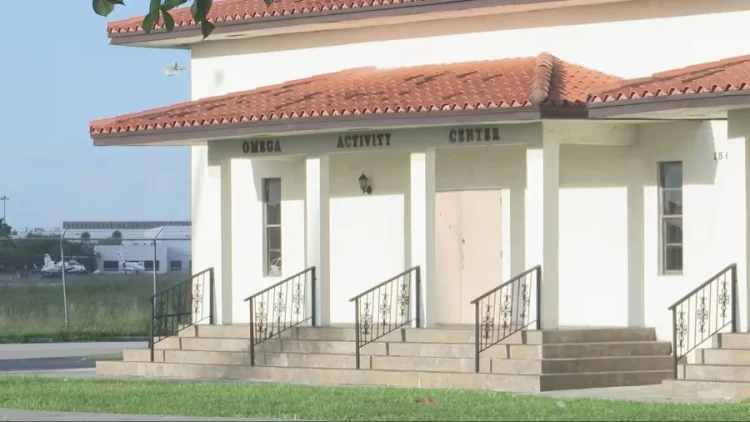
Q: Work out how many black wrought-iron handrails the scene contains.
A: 5